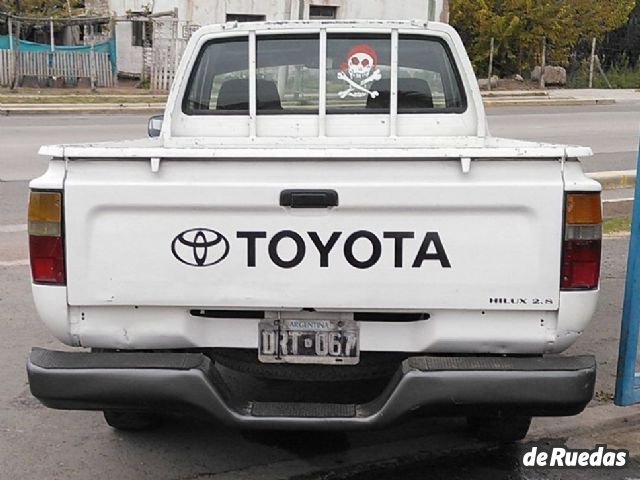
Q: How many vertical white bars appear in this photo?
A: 3